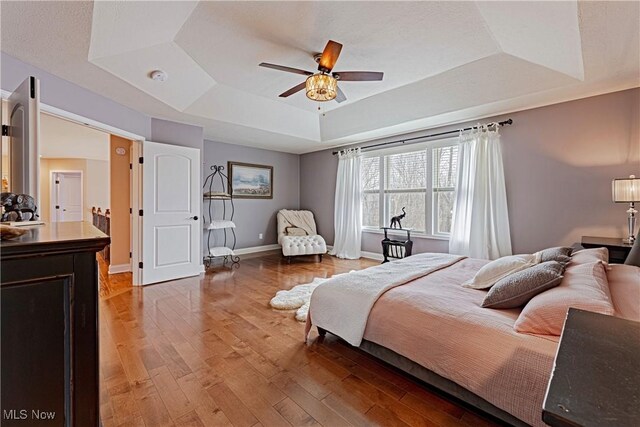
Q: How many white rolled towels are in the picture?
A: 0